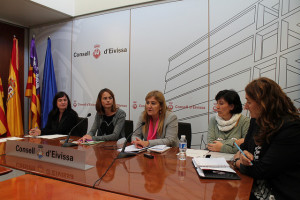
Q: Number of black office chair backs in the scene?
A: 3